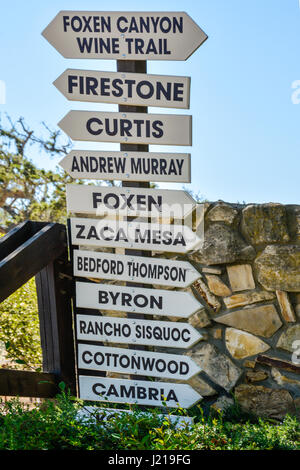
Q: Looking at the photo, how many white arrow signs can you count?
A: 12